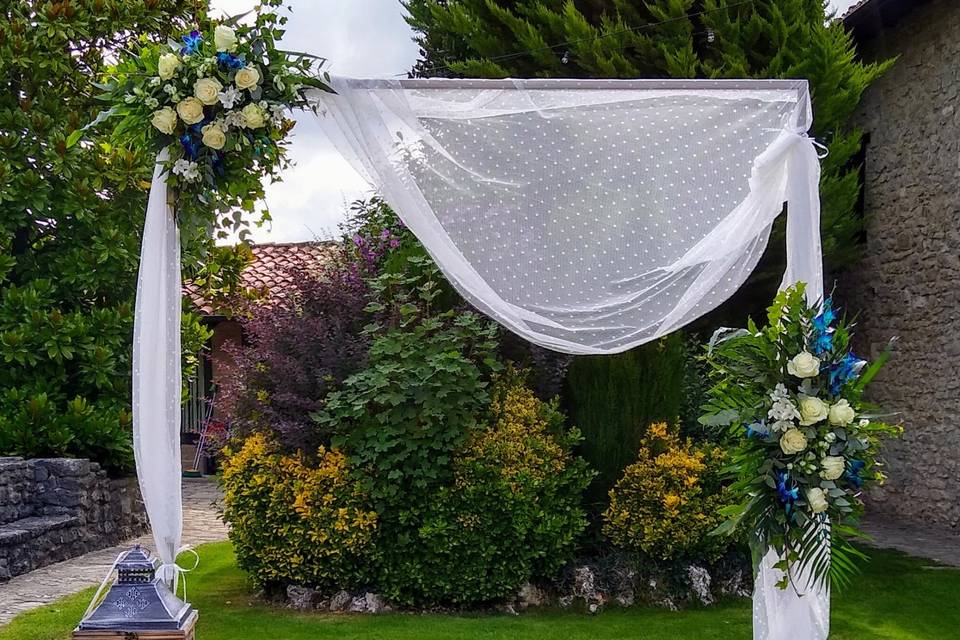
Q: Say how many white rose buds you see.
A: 14